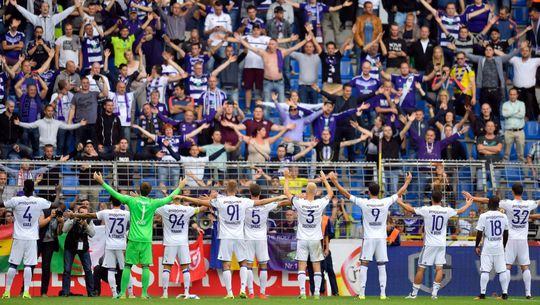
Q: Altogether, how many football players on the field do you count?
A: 11